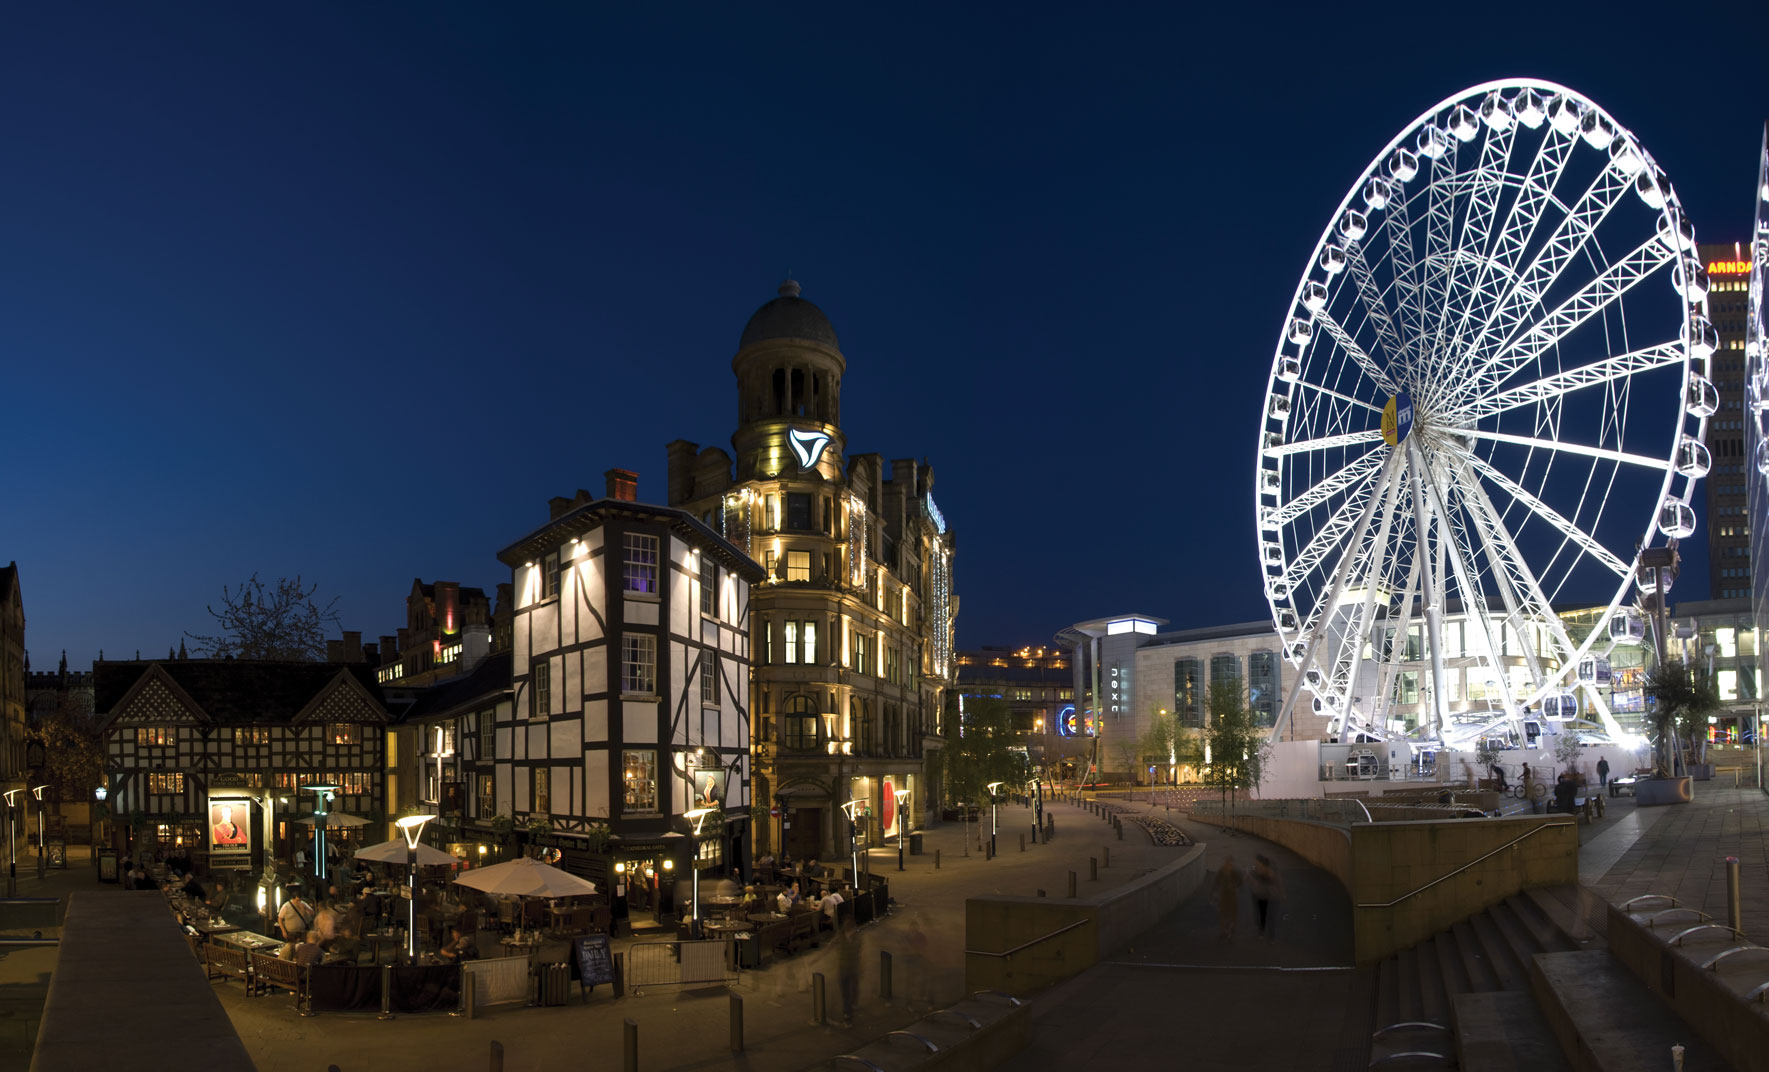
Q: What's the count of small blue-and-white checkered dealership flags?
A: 0